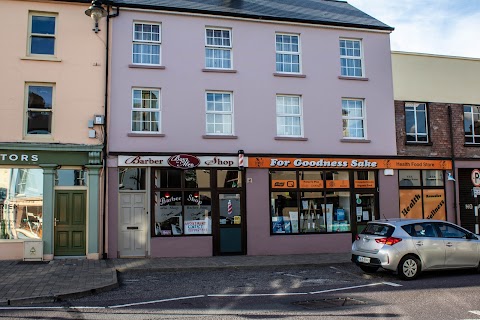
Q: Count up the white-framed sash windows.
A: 8